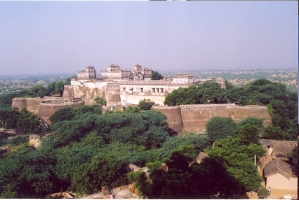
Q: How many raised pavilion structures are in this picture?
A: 3